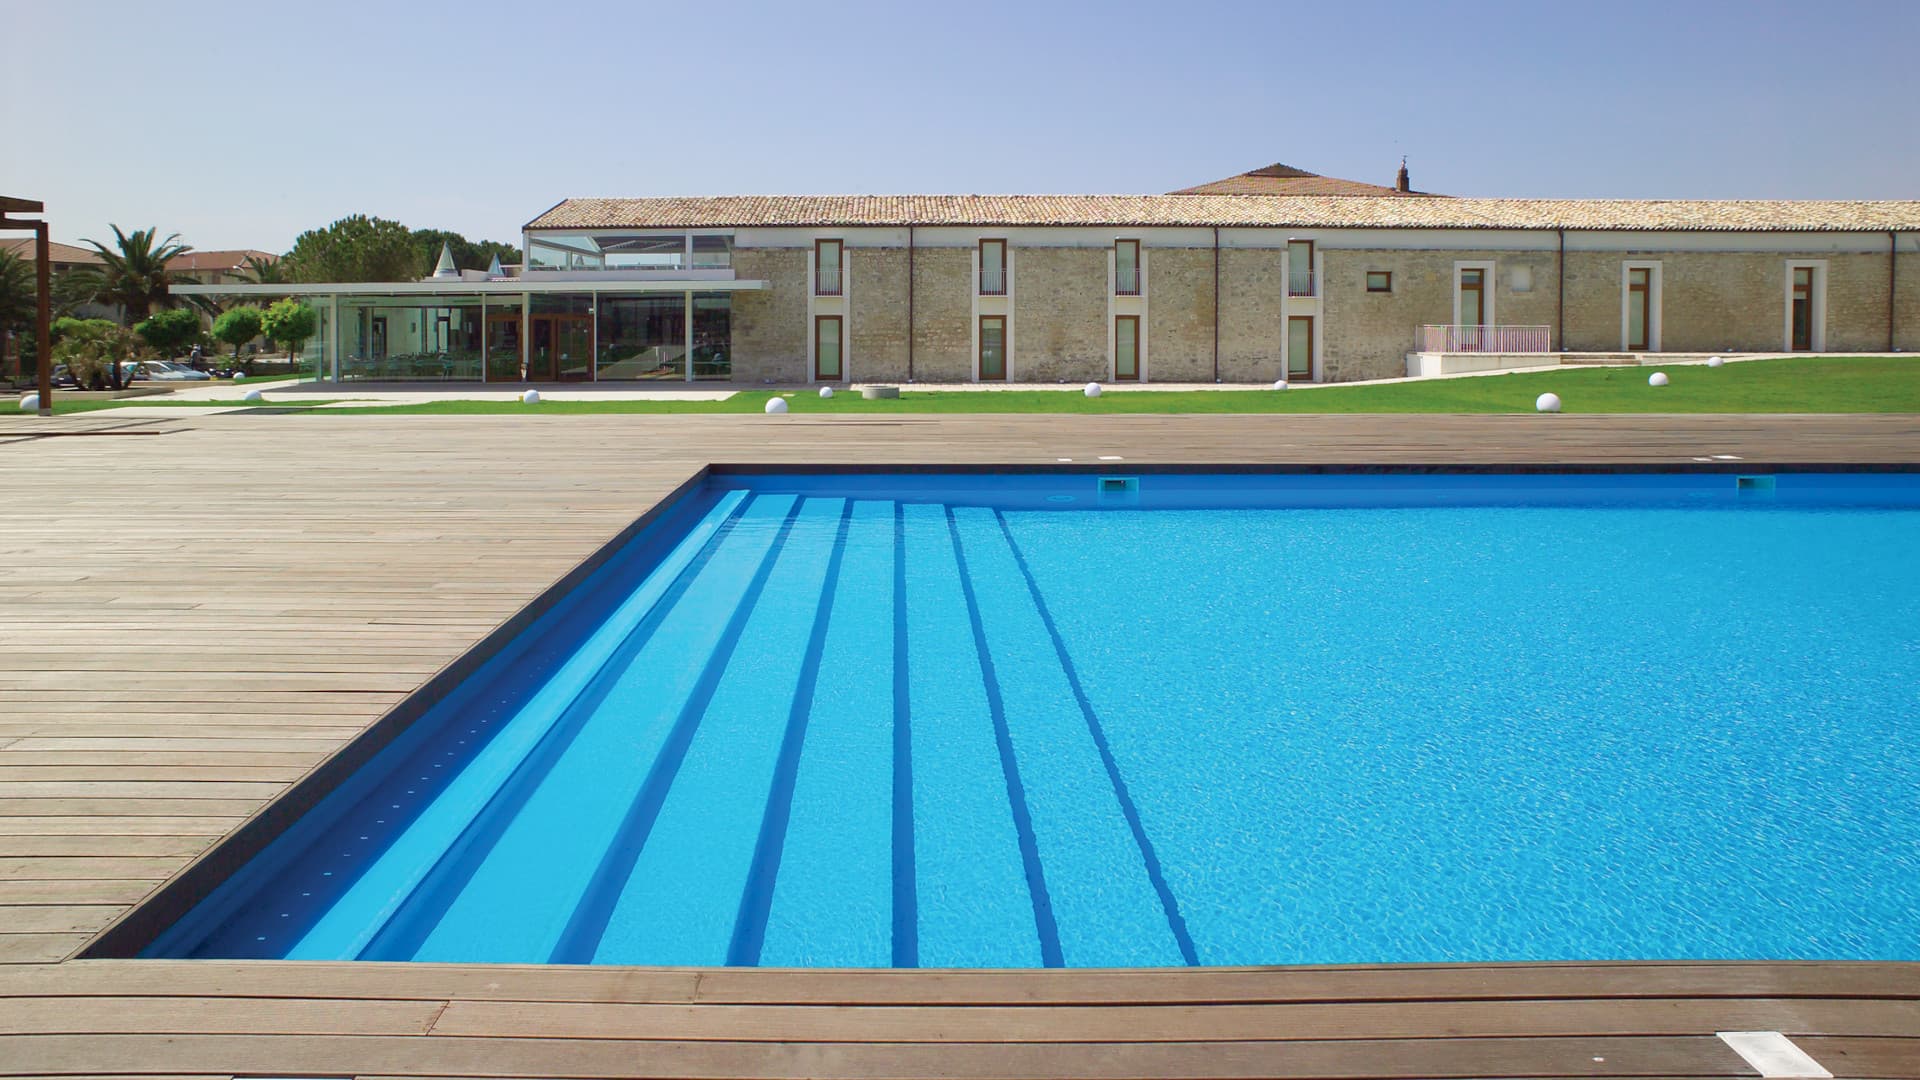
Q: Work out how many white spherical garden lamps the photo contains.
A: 11